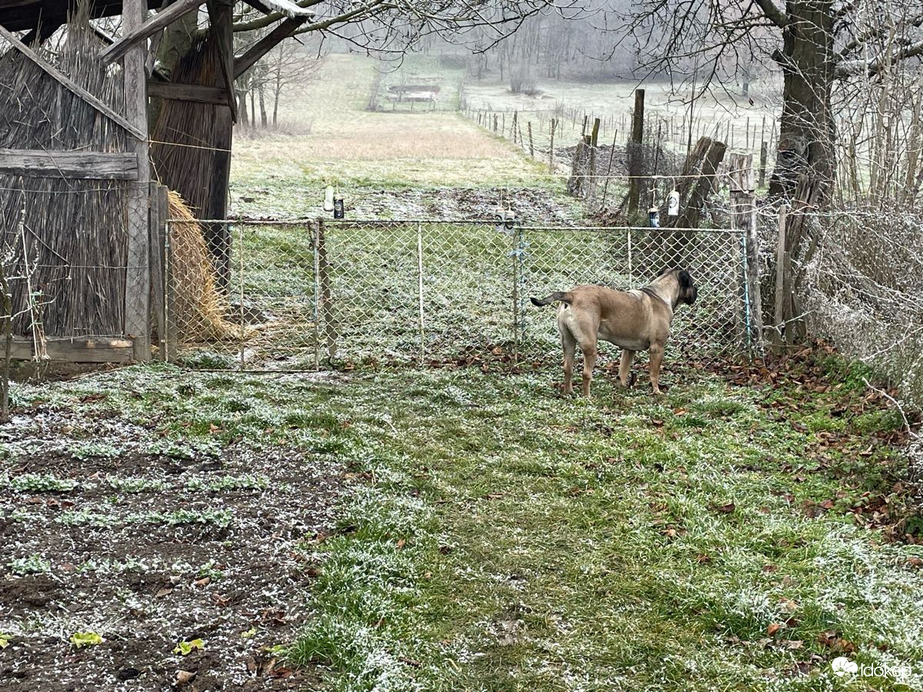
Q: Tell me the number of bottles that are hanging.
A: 6